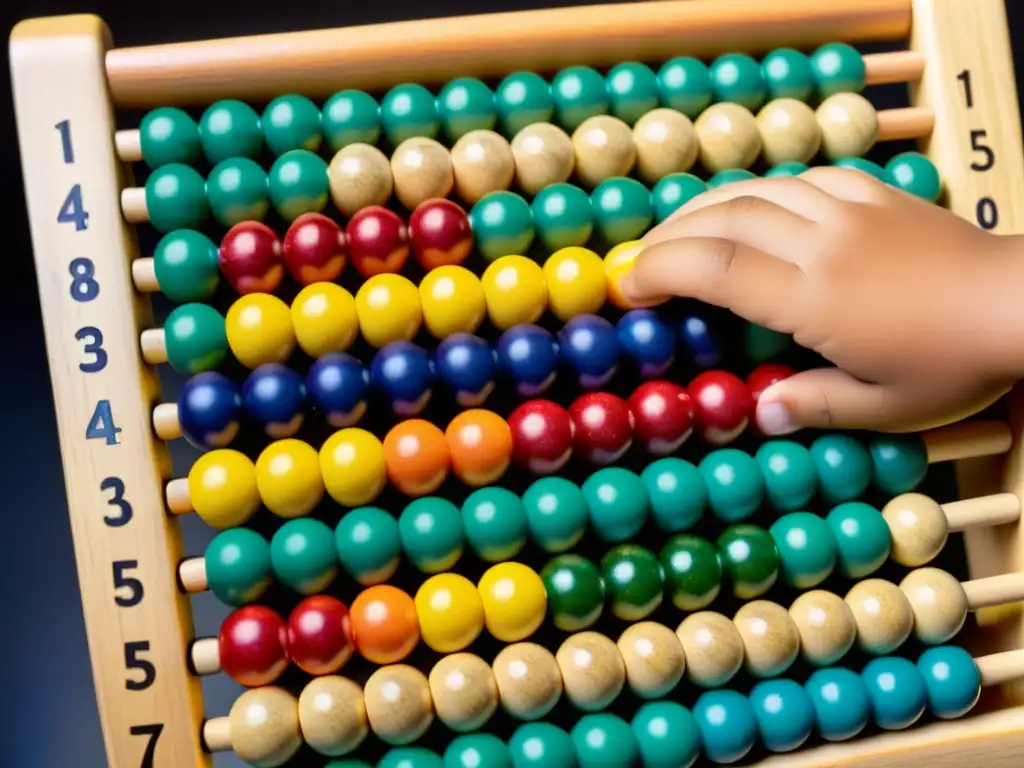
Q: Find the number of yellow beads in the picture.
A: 12